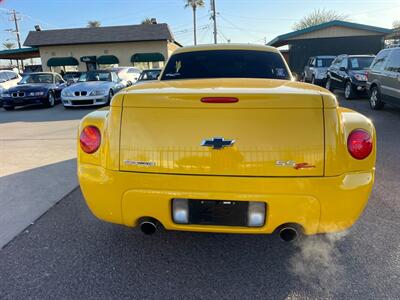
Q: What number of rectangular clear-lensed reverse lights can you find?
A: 2